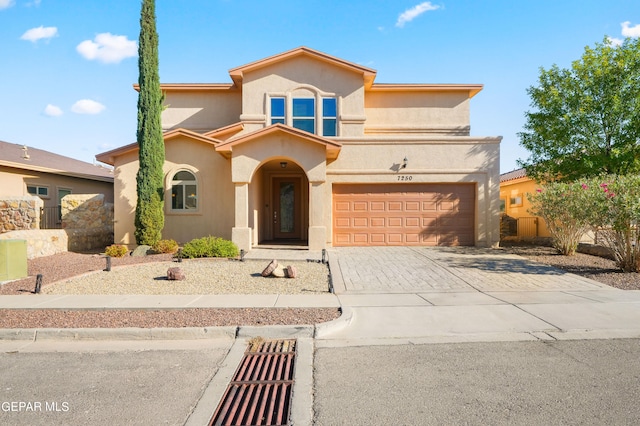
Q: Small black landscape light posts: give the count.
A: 6